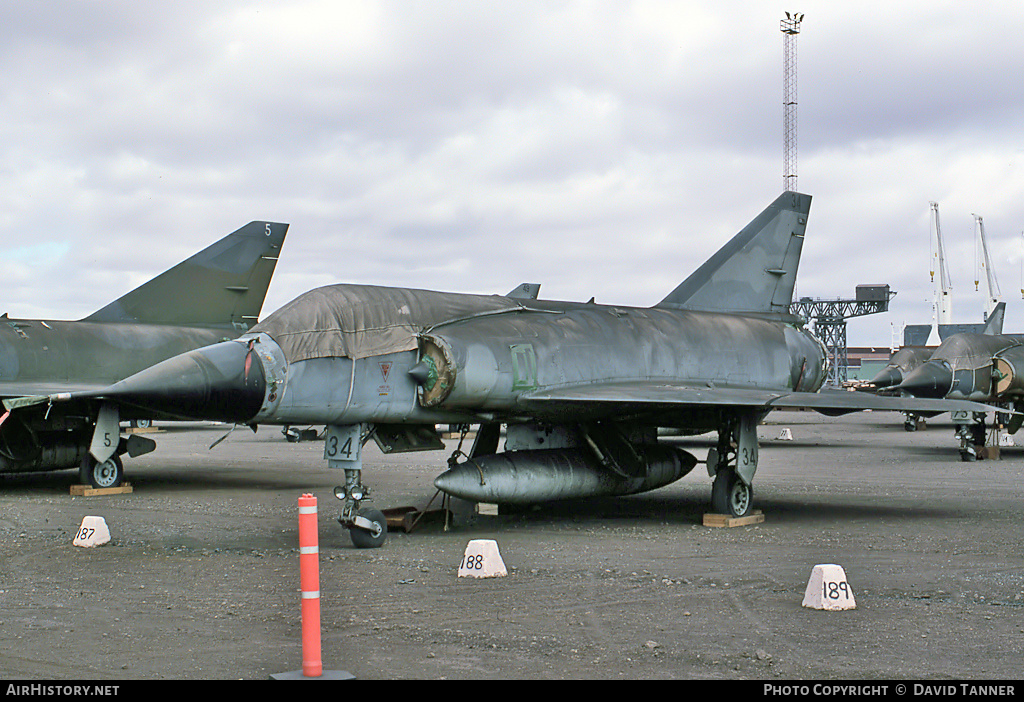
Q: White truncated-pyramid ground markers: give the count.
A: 5